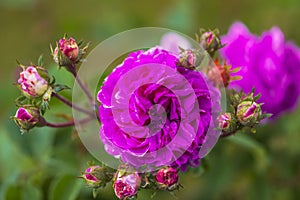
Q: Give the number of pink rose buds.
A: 10